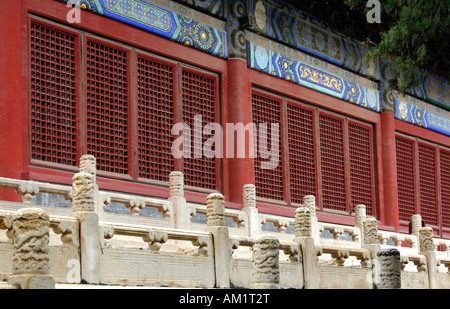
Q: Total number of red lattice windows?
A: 11